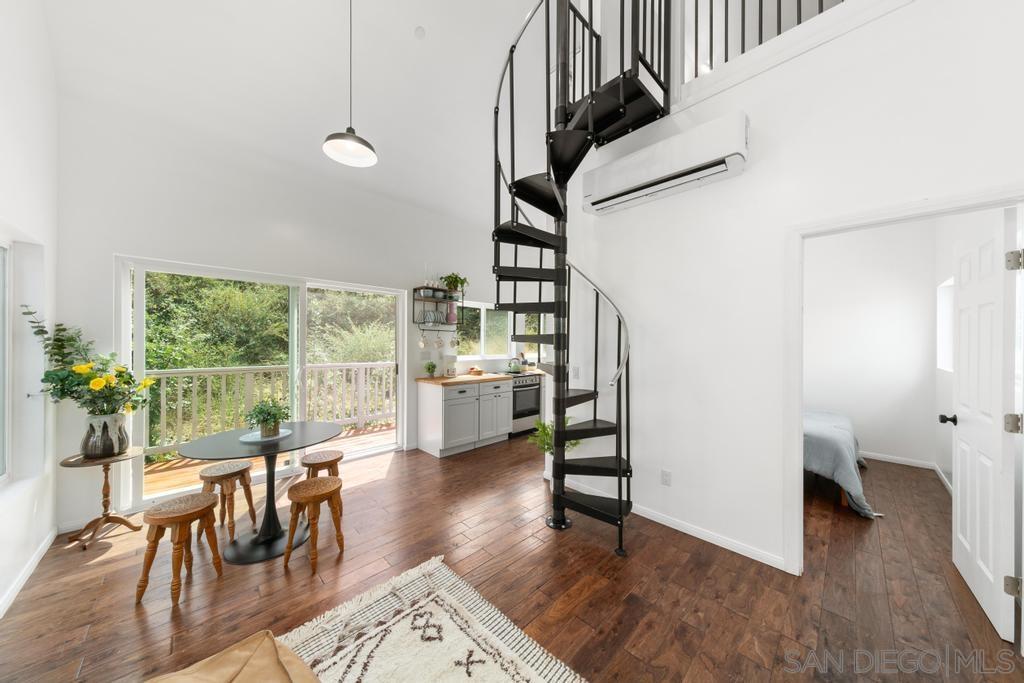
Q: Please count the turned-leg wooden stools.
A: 4